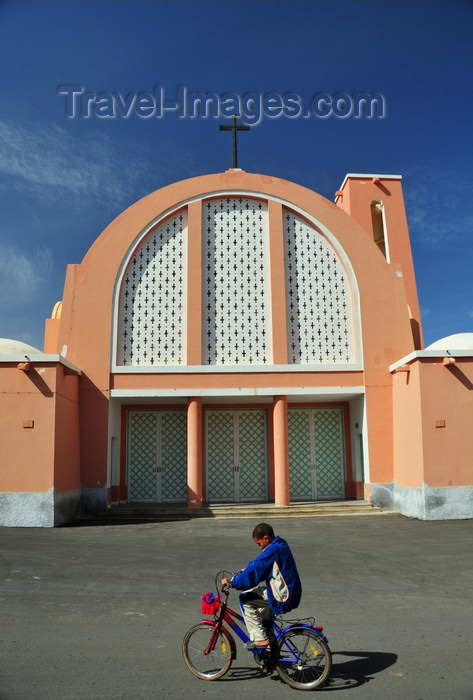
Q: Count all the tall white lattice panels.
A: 3